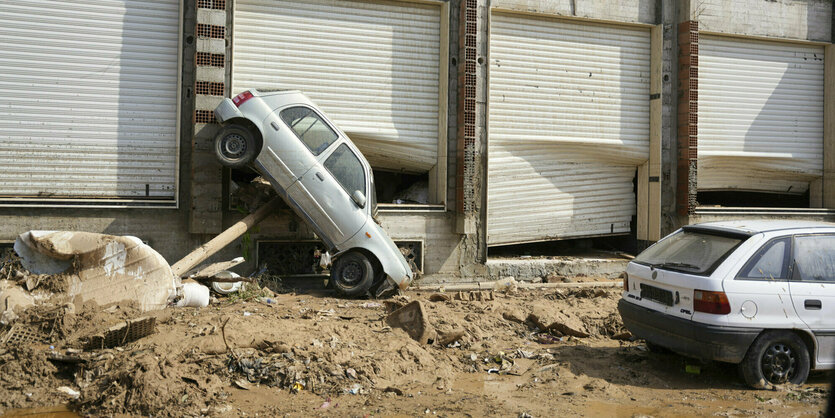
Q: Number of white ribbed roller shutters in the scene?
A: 4